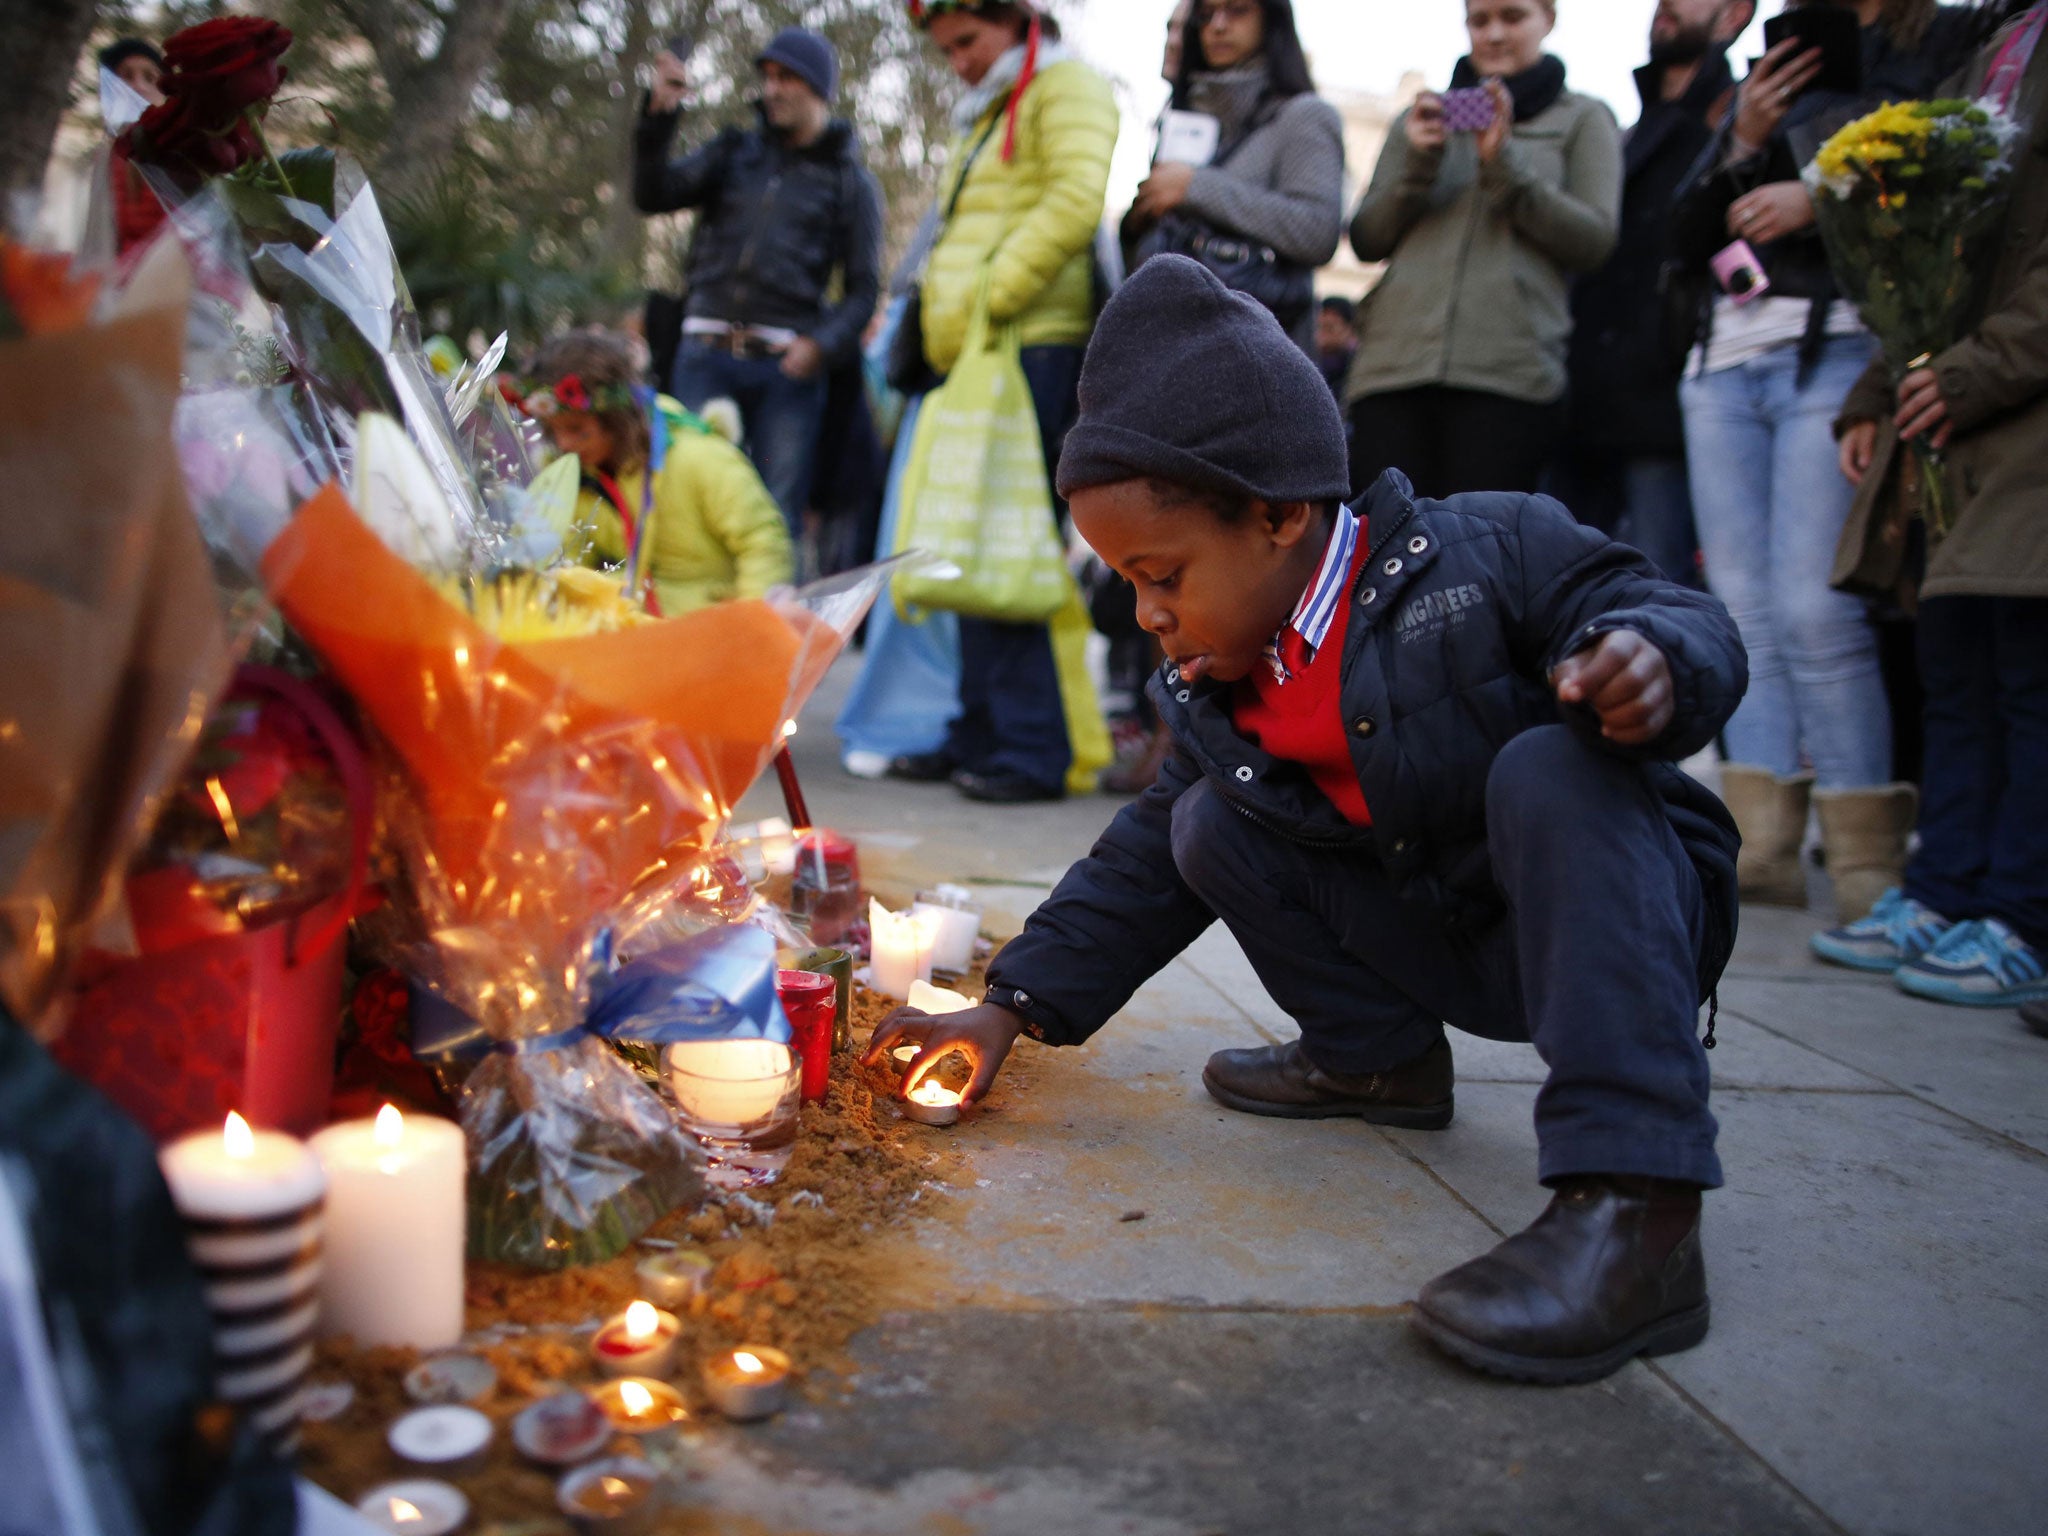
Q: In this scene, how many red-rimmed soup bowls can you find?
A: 0